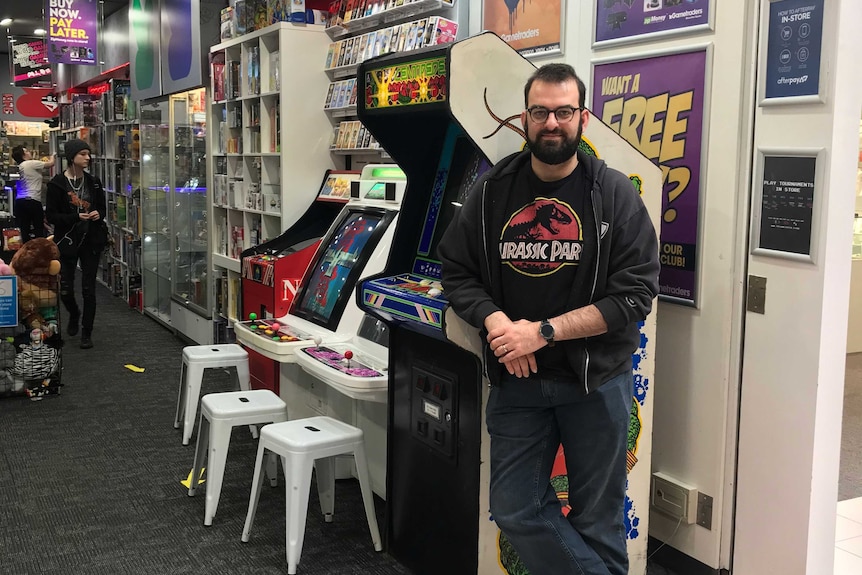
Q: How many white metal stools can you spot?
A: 3